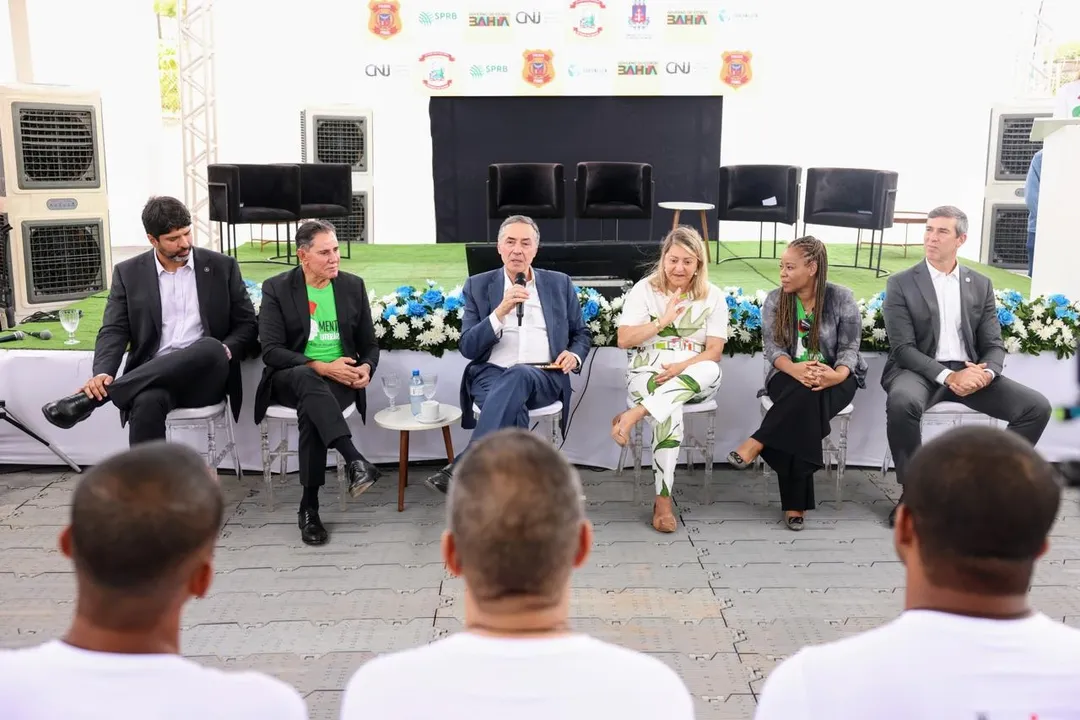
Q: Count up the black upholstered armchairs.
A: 6